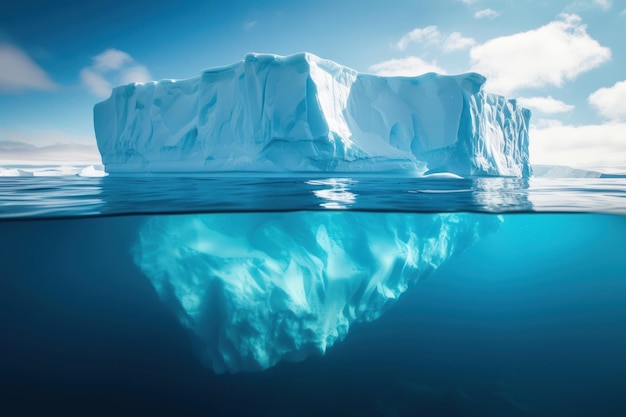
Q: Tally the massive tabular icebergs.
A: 1